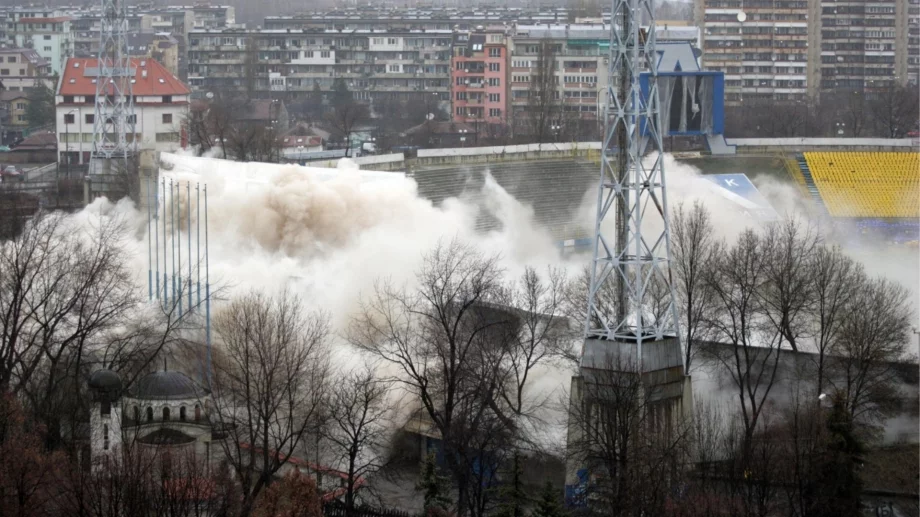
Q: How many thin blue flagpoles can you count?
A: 8